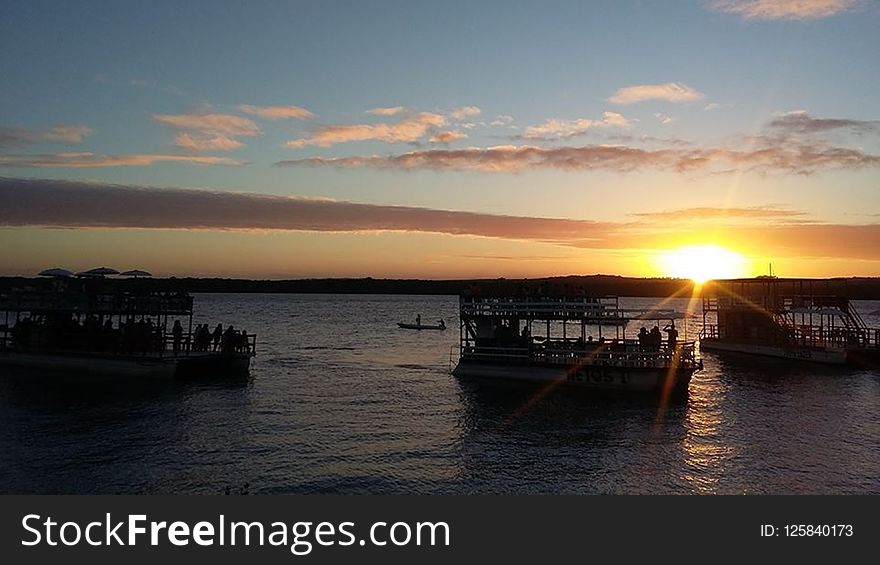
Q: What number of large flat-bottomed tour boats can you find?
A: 3